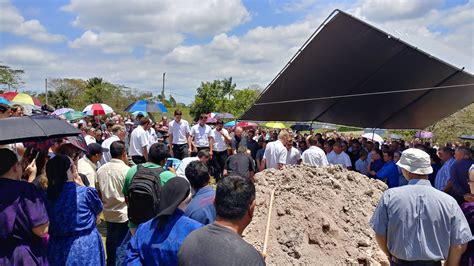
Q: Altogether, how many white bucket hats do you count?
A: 1